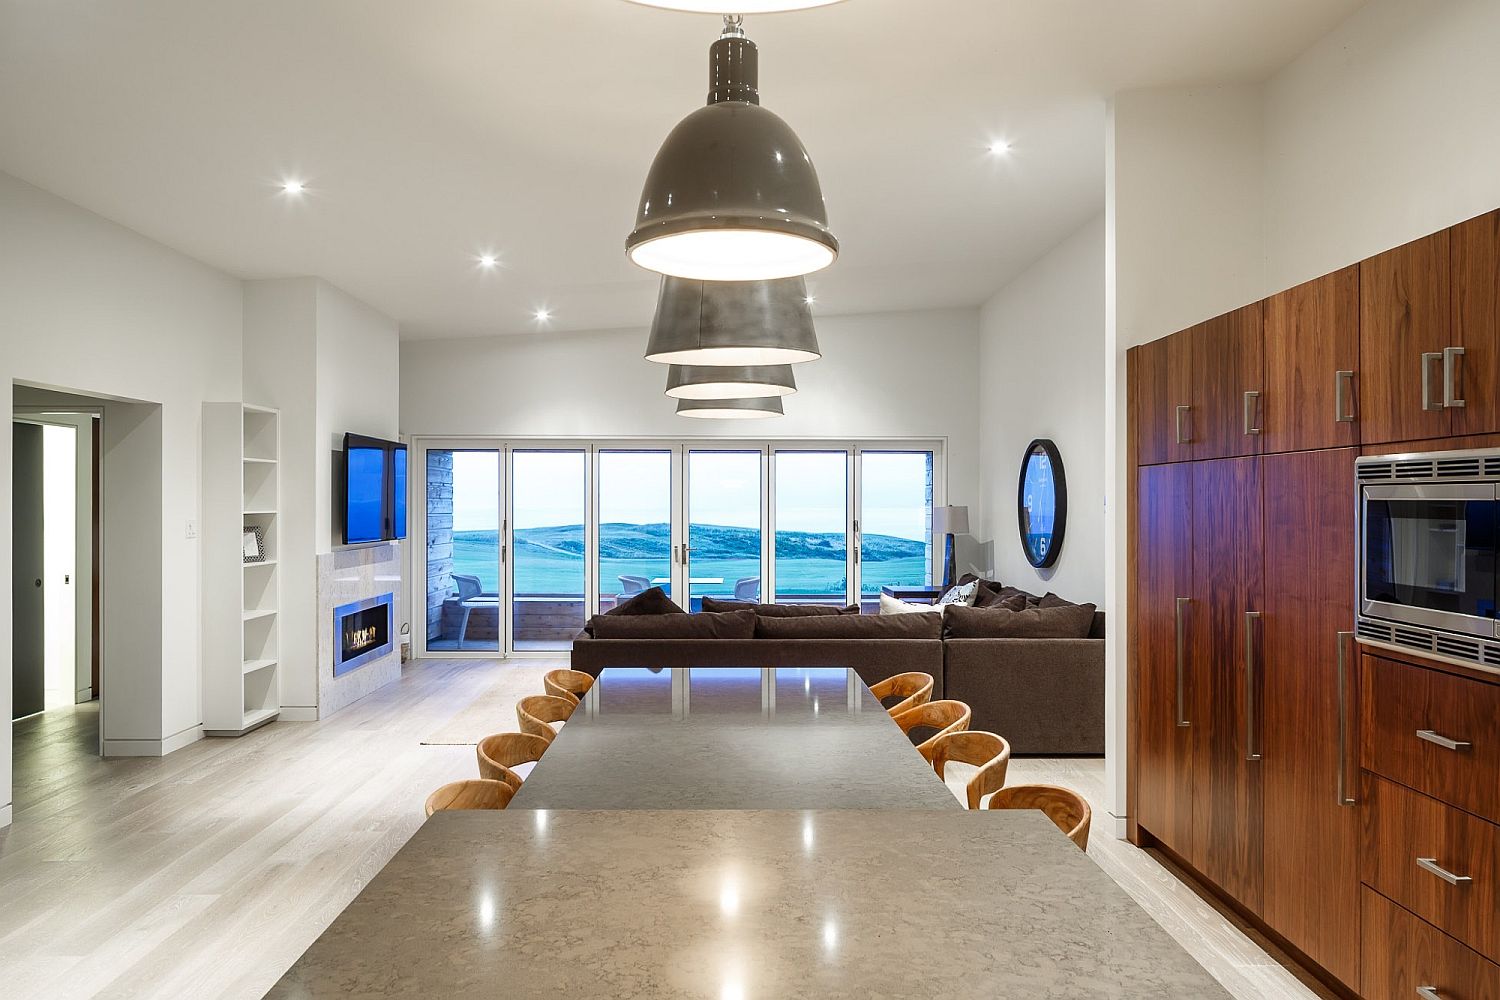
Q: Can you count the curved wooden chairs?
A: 8